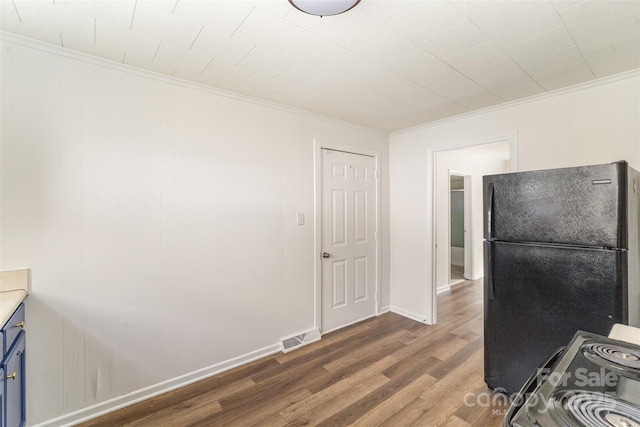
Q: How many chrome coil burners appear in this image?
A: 2